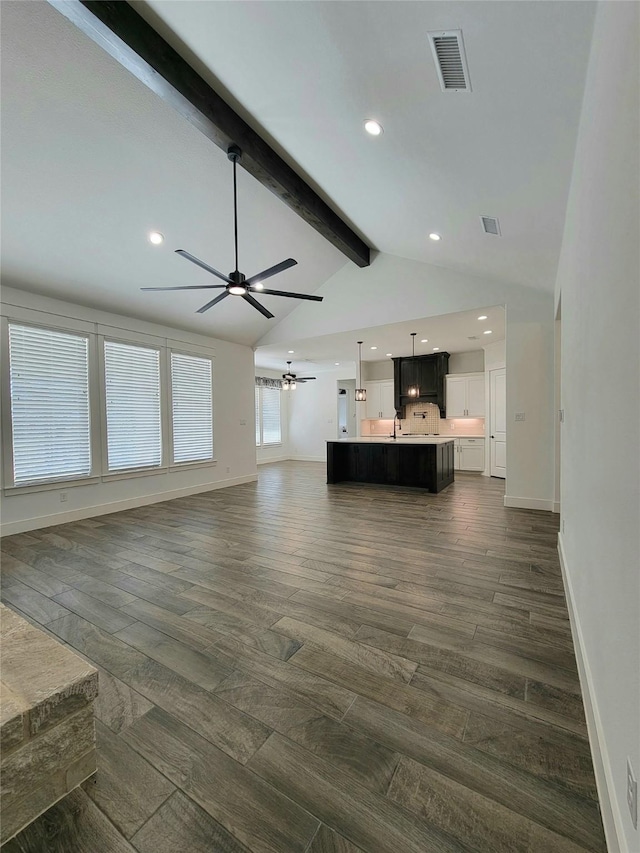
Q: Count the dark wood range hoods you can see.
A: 1